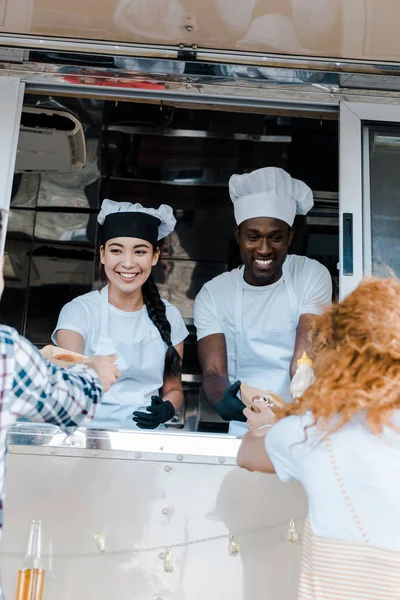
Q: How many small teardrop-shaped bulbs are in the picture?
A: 4